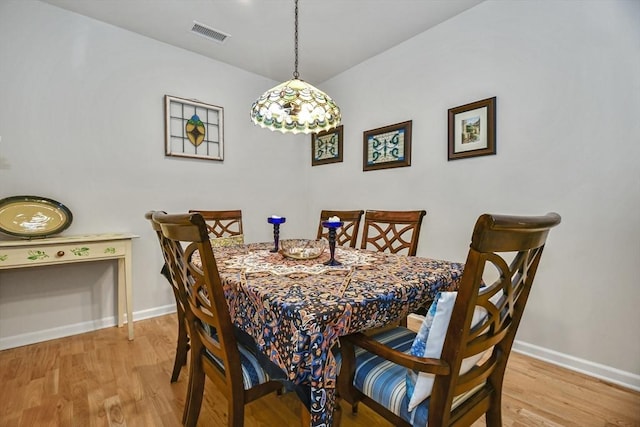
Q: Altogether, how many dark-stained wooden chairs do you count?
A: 6